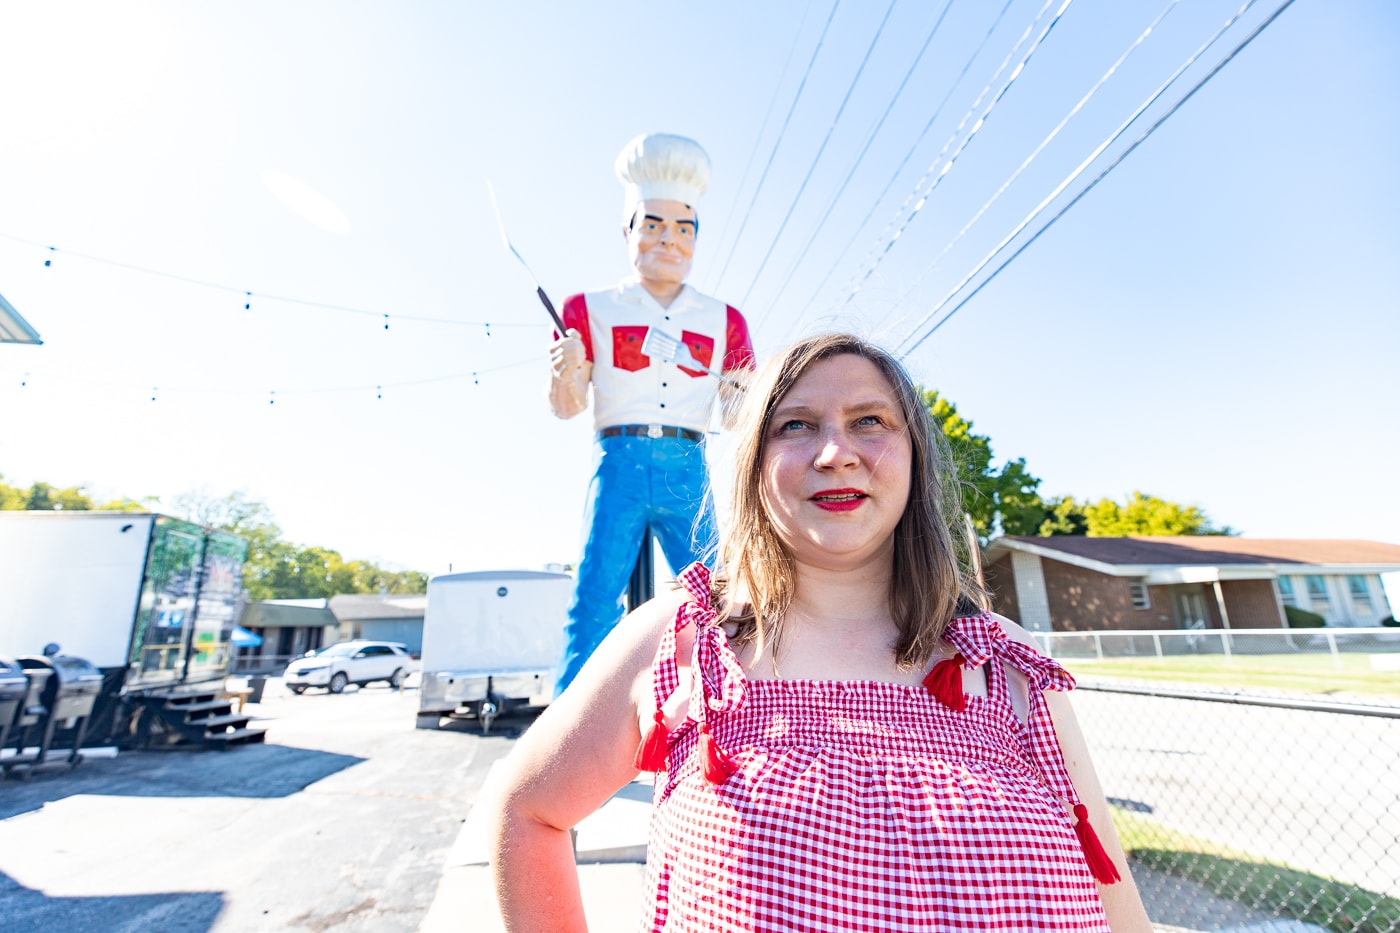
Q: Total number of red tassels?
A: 4